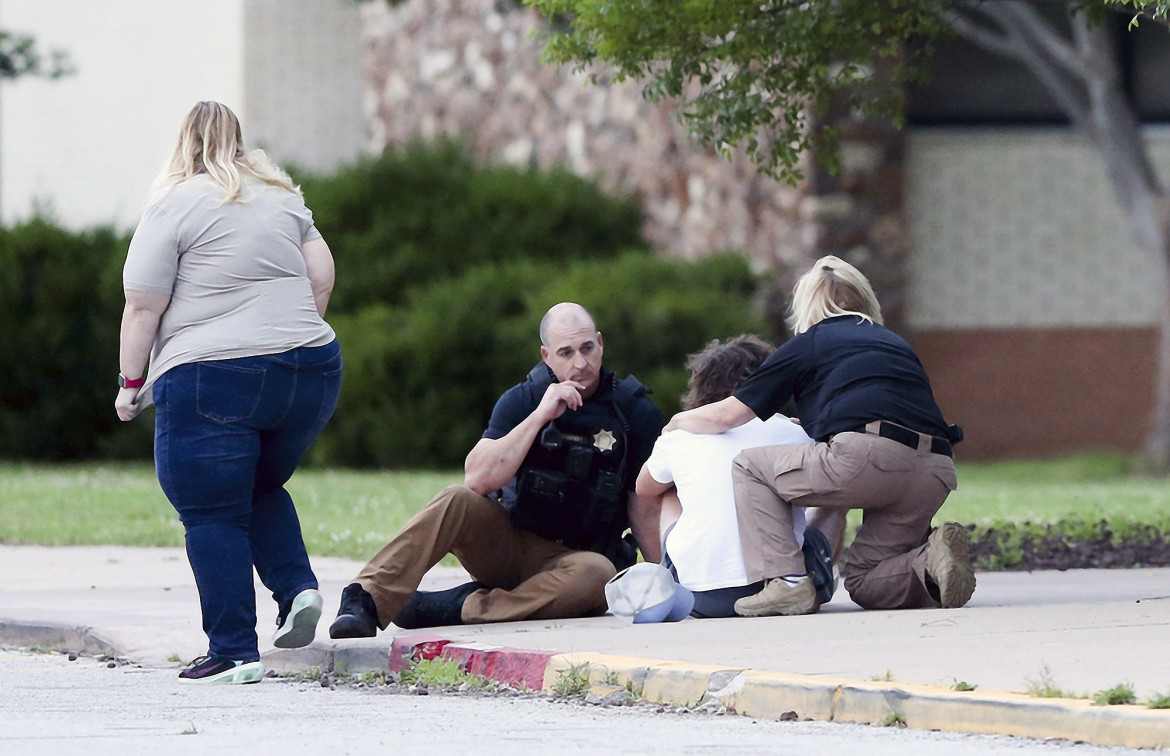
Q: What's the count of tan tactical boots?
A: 2